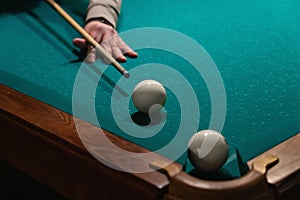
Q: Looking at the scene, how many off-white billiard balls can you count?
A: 2